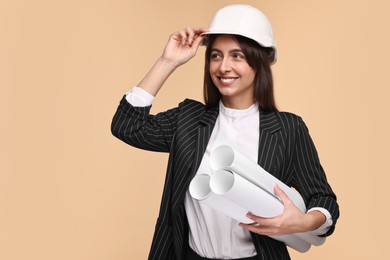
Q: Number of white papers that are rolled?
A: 3